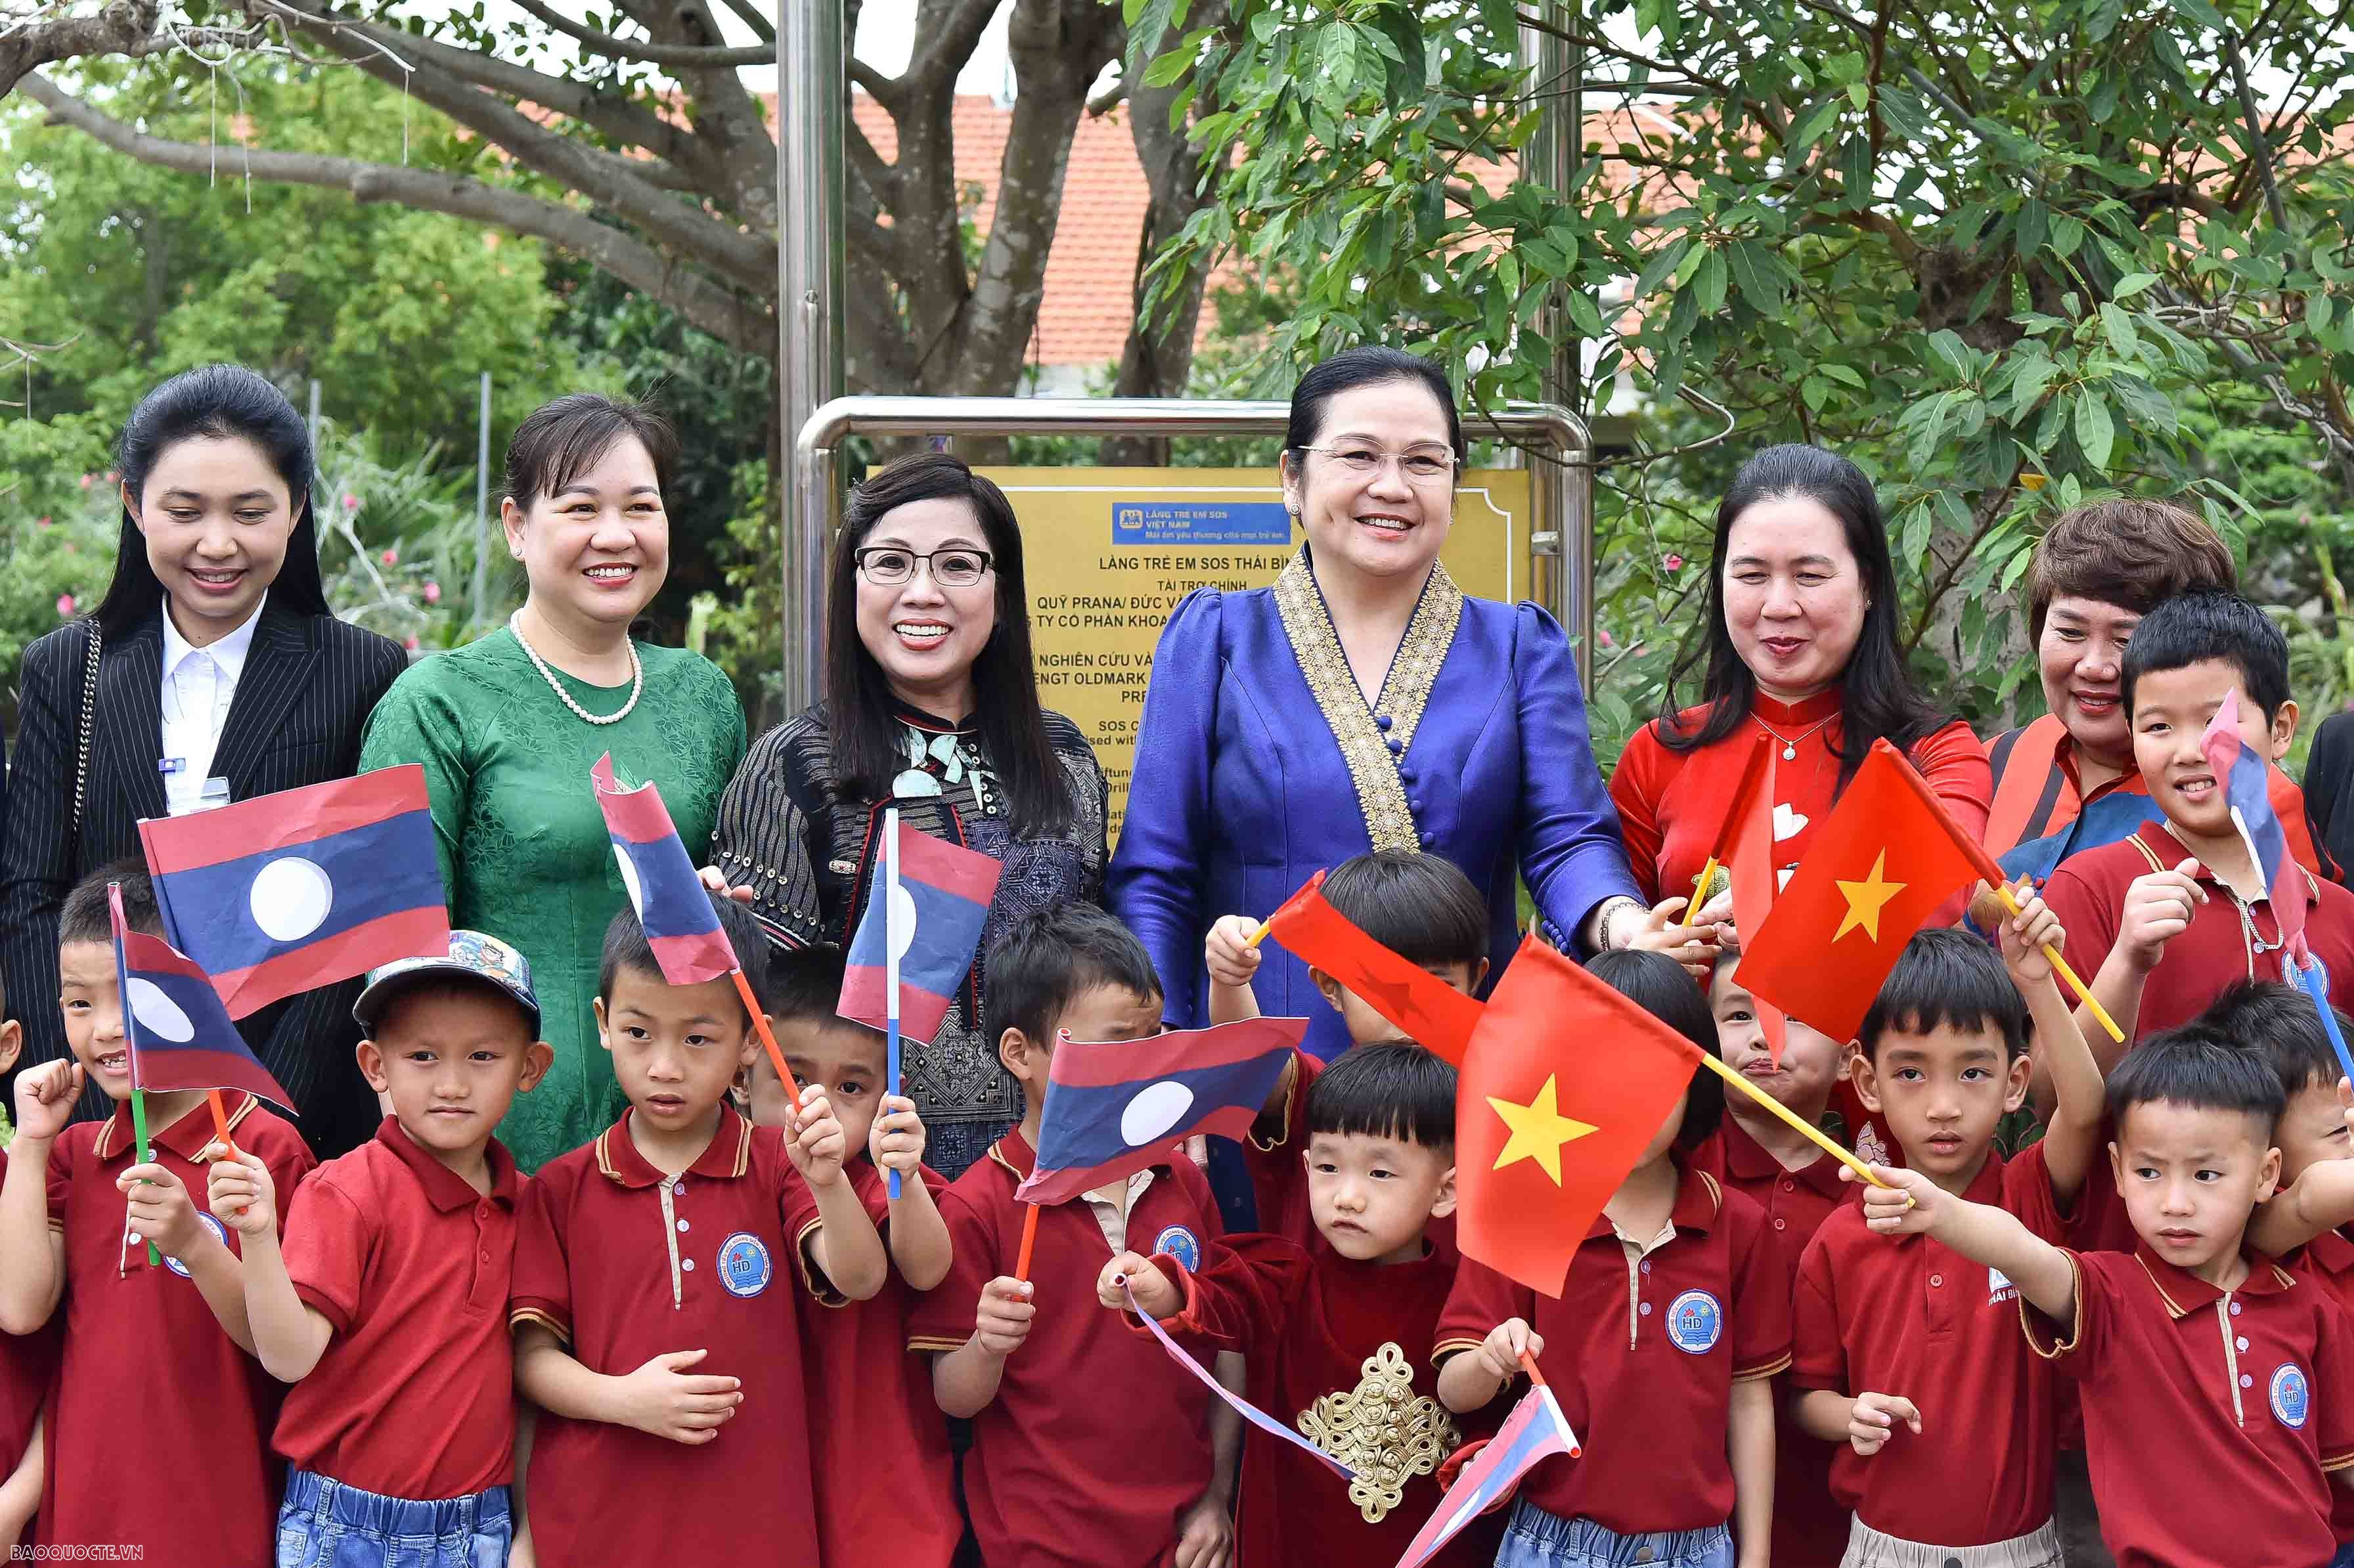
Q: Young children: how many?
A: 14